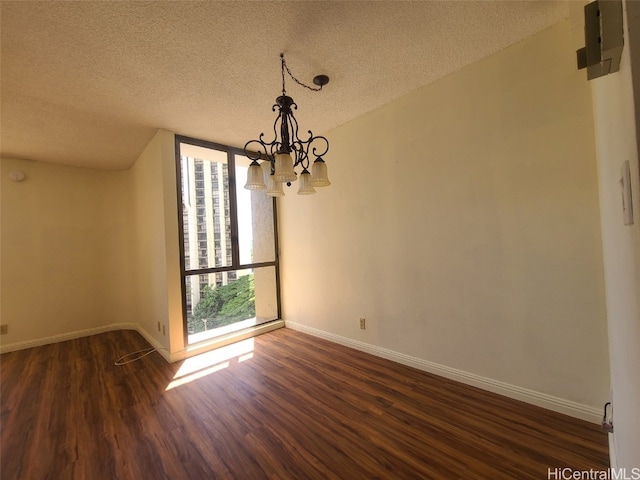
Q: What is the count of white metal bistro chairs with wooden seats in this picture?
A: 0